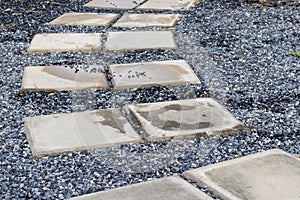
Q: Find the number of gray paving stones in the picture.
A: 12